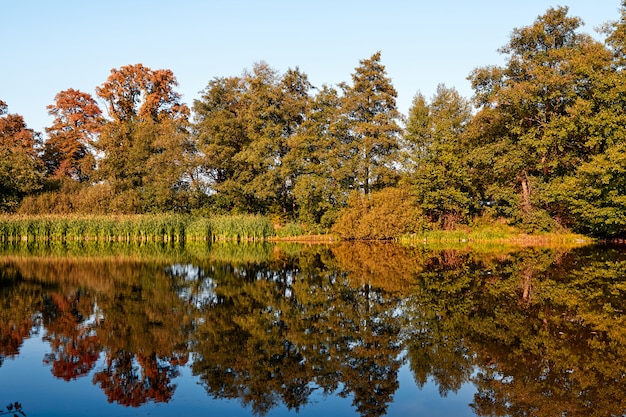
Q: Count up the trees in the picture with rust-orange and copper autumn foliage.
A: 3